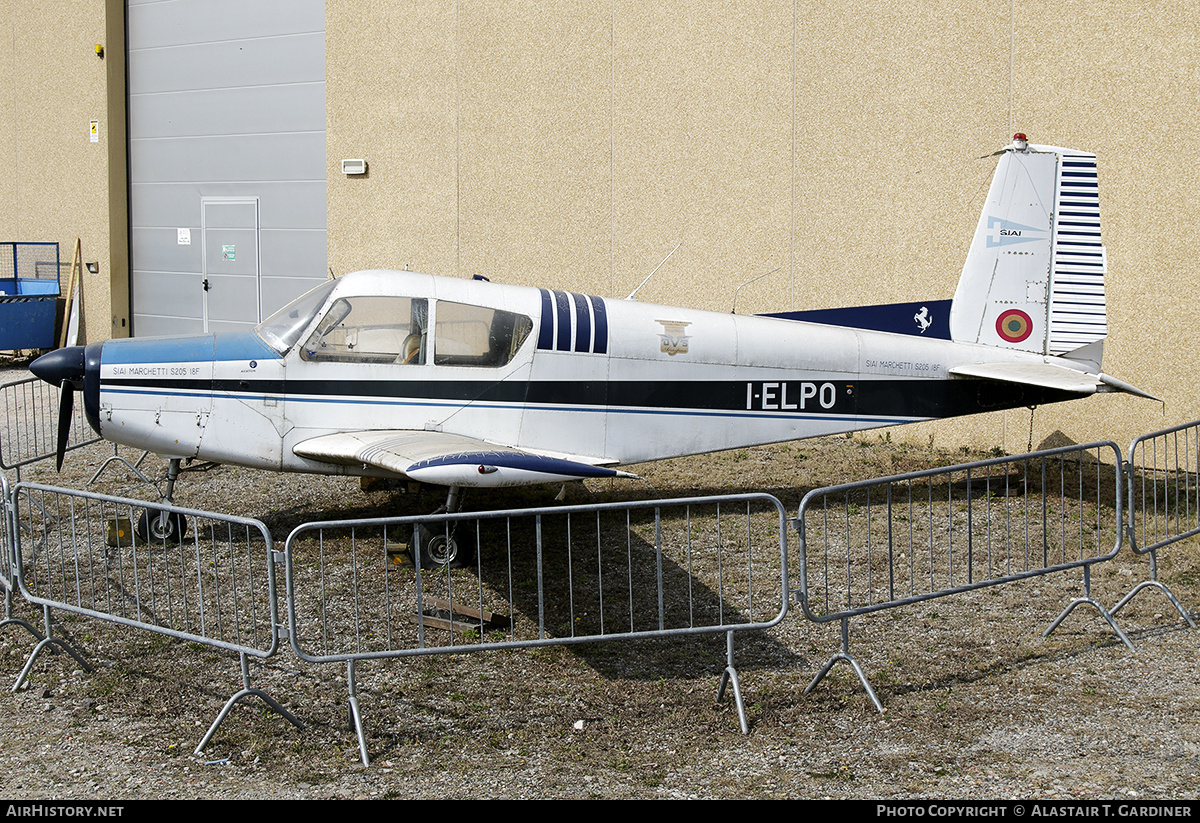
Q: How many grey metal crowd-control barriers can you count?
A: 6